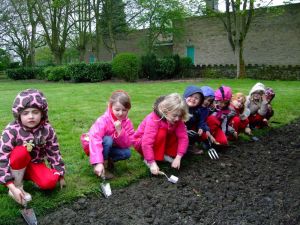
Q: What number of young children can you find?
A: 9